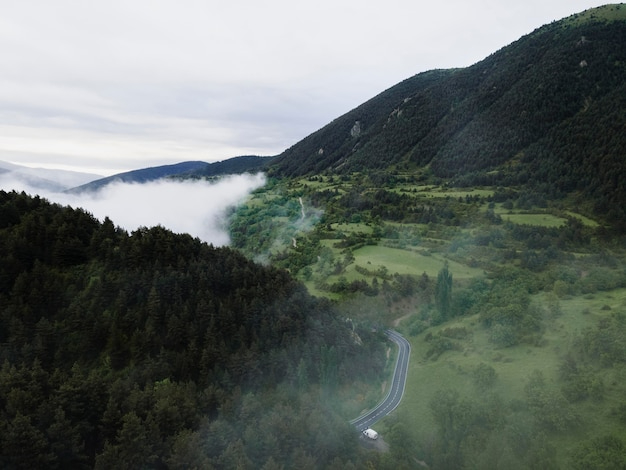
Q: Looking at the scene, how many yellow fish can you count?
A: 0